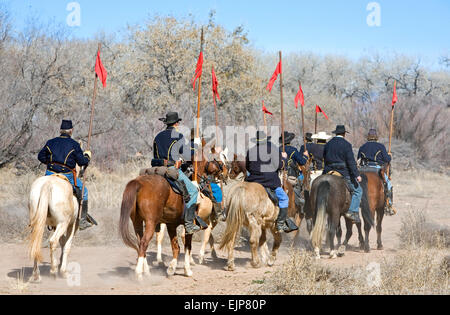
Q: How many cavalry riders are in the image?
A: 9